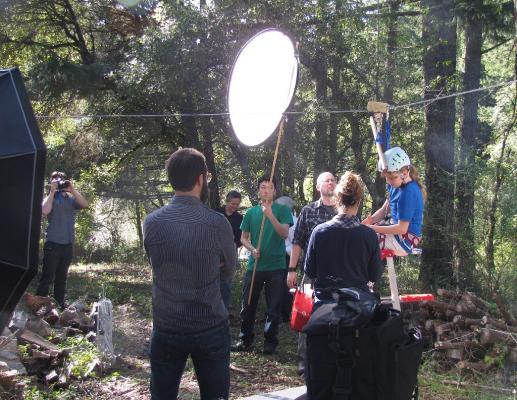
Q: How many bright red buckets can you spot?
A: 1